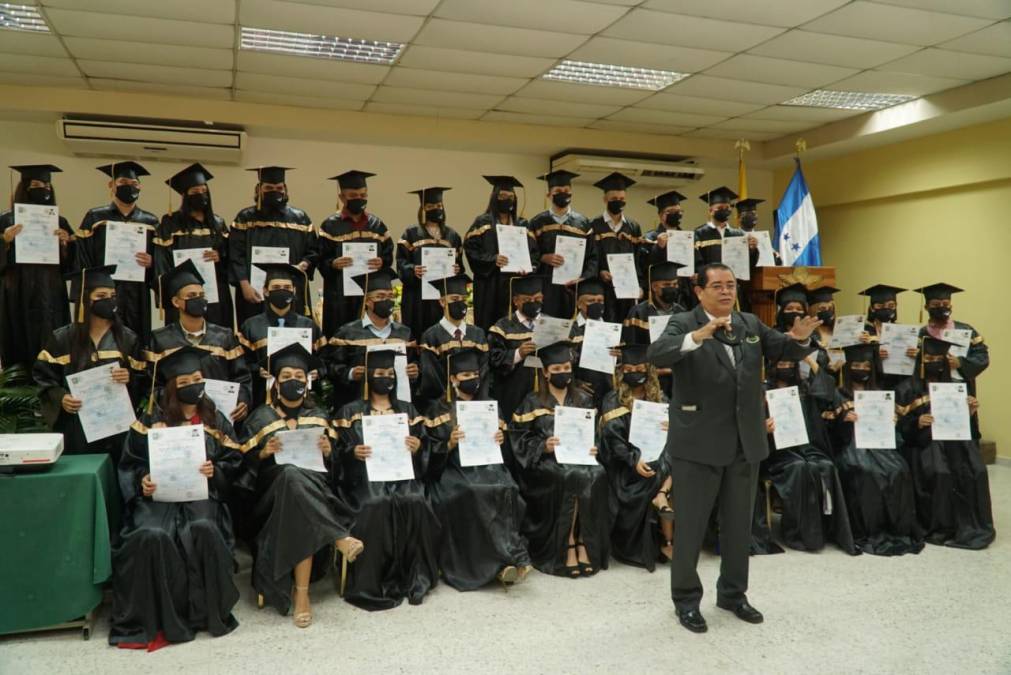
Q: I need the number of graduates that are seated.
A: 9